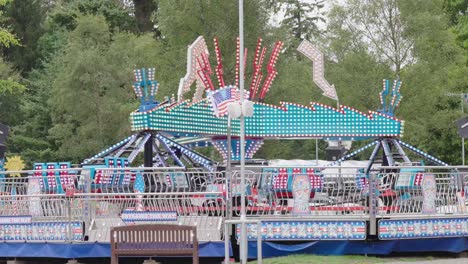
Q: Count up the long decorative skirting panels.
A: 3